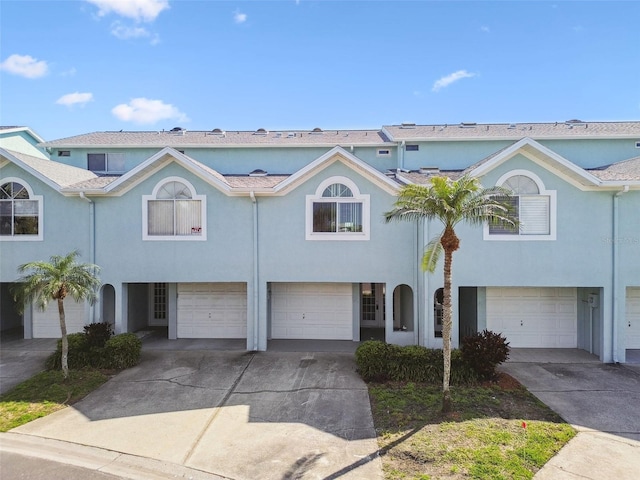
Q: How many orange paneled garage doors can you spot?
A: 0